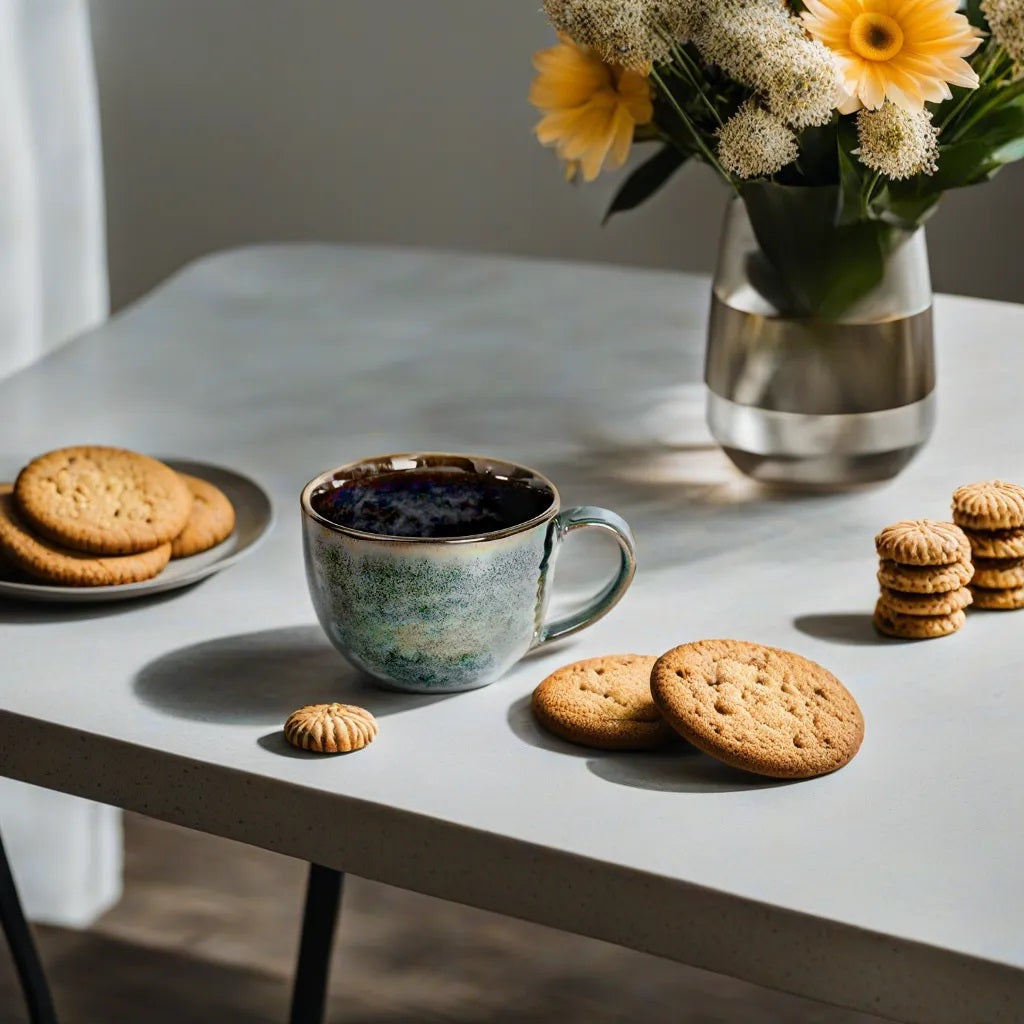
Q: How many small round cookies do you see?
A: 9